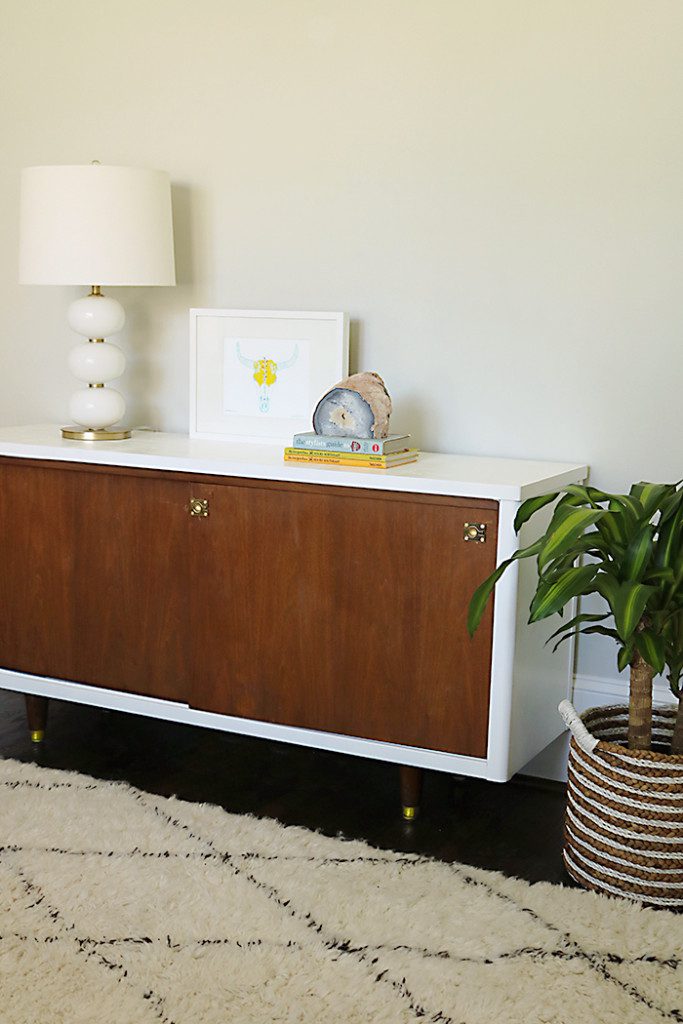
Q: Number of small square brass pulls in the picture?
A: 2